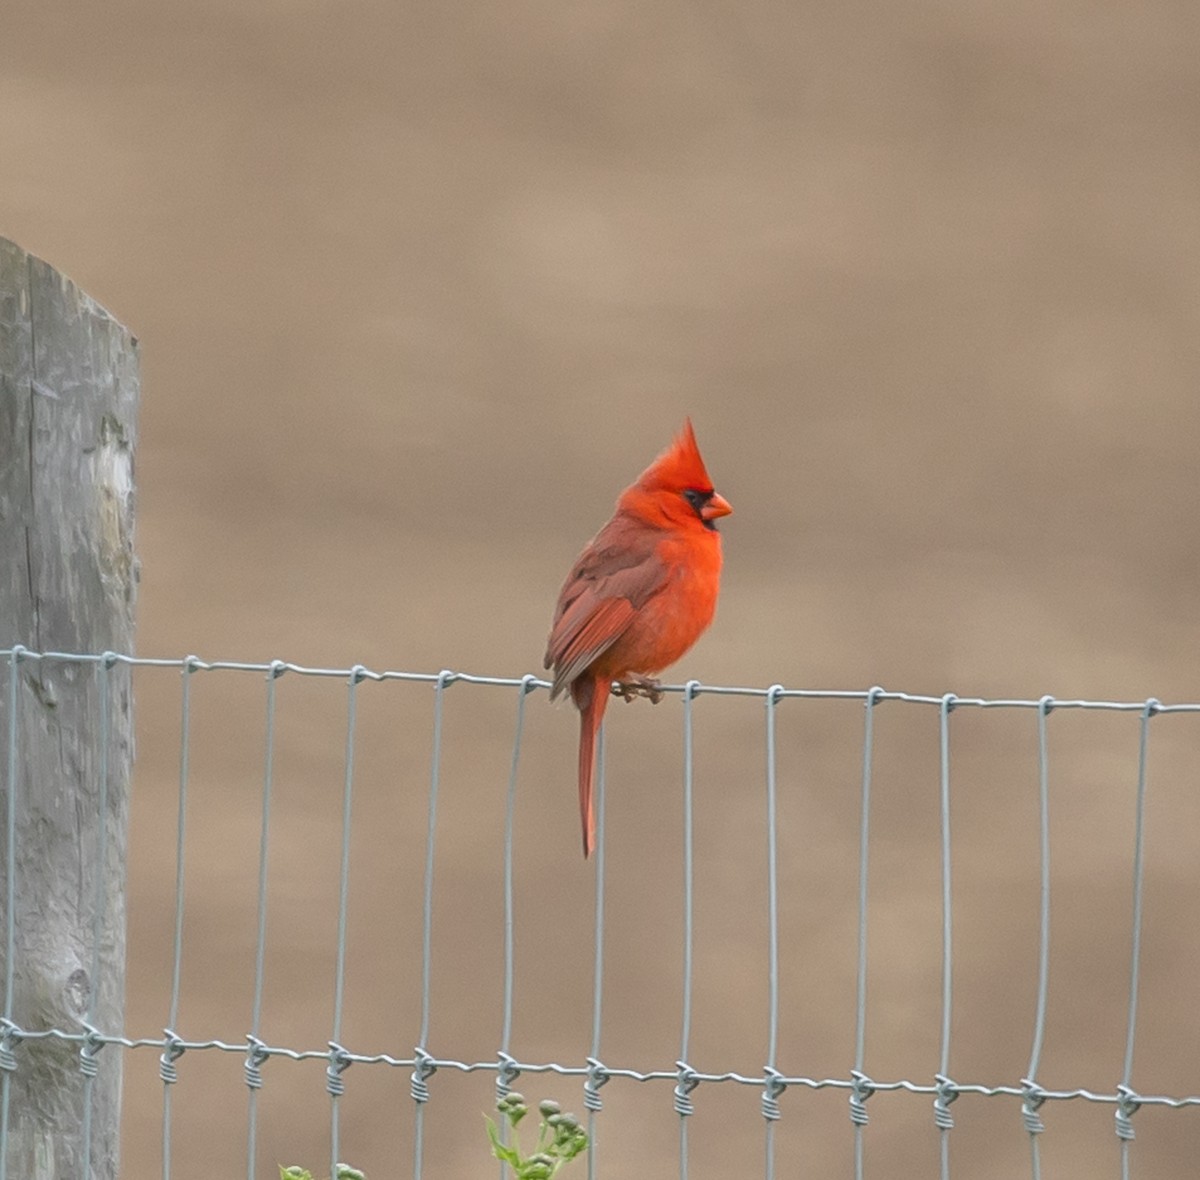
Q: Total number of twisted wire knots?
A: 14